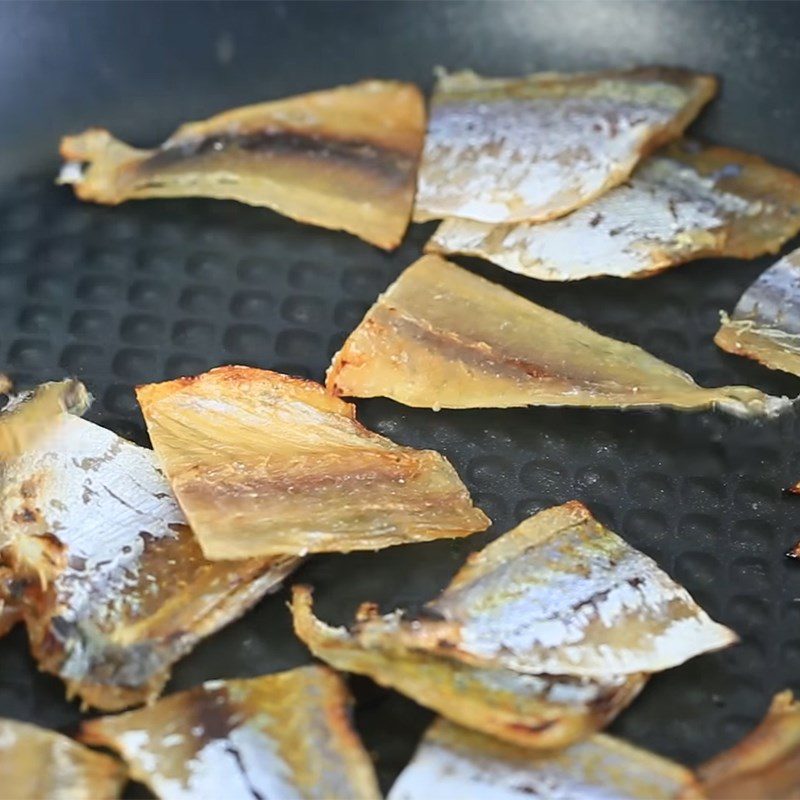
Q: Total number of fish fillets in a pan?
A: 13